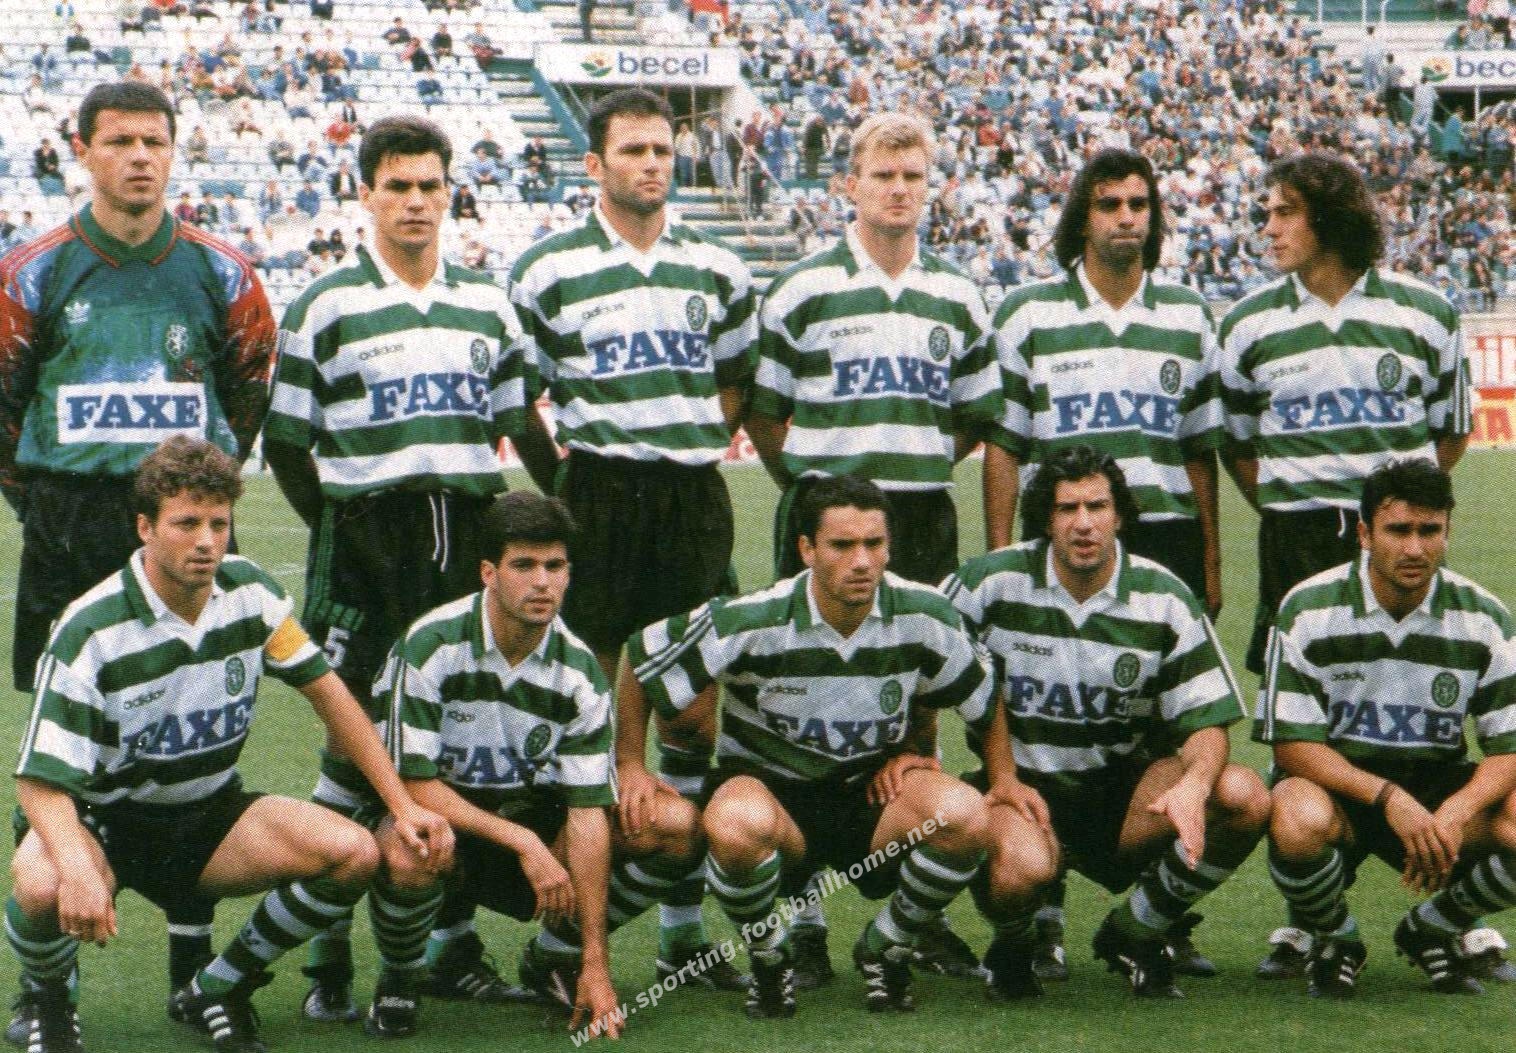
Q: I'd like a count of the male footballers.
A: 11